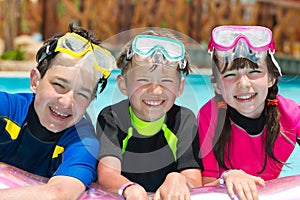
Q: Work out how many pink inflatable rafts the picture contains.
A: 1